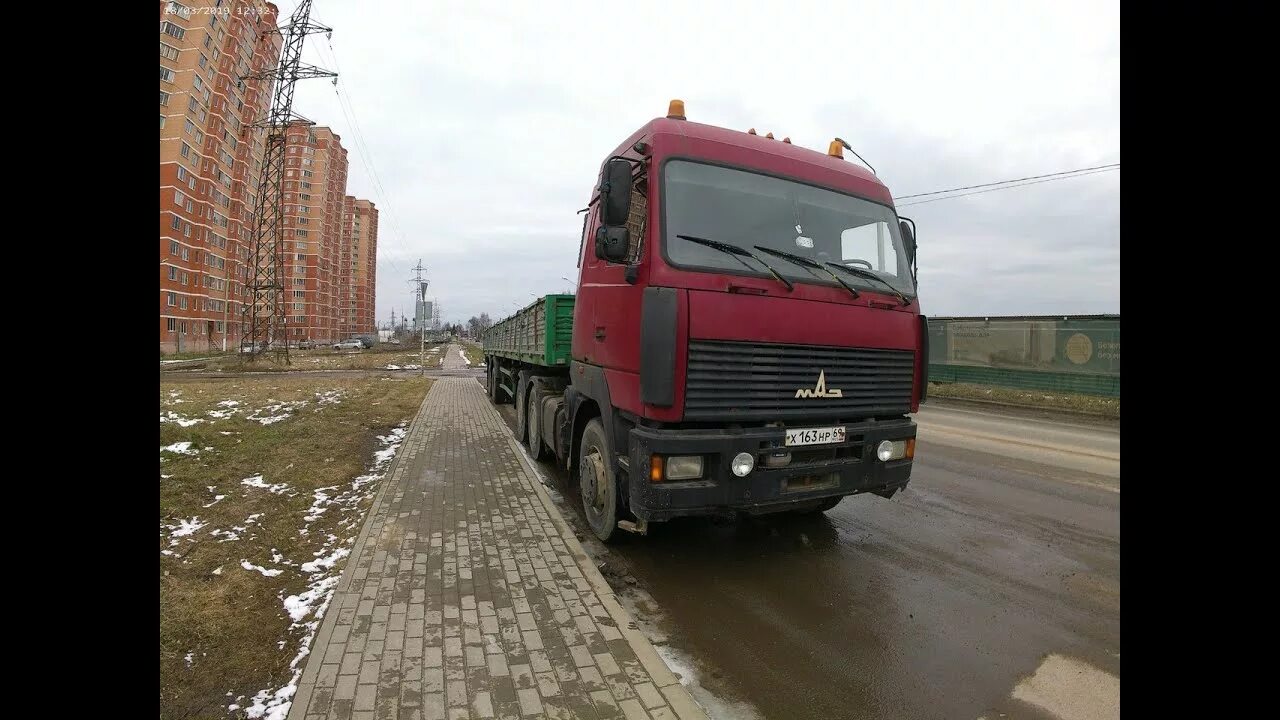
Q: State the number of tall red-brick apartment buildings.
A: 3